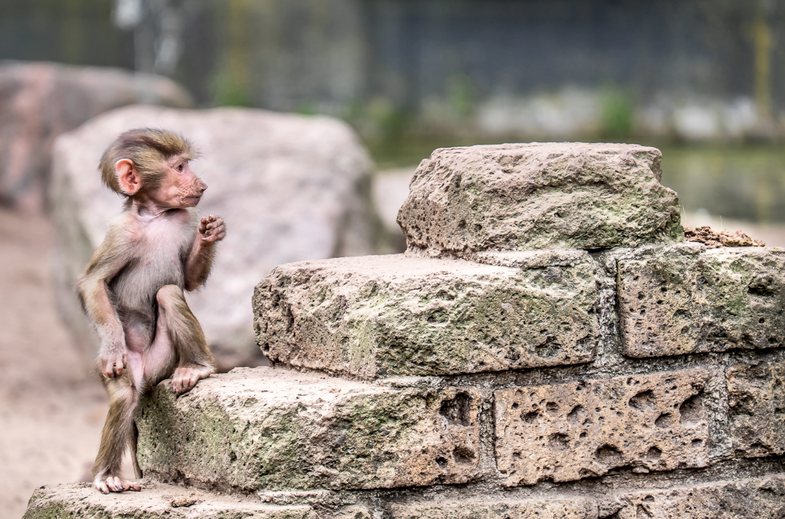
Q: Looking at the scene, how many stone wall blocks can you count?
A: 9